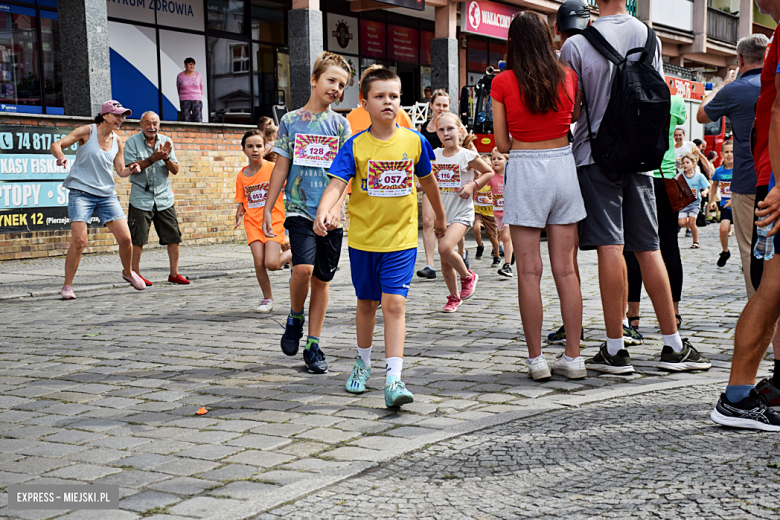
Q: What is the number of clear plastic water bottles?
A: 1